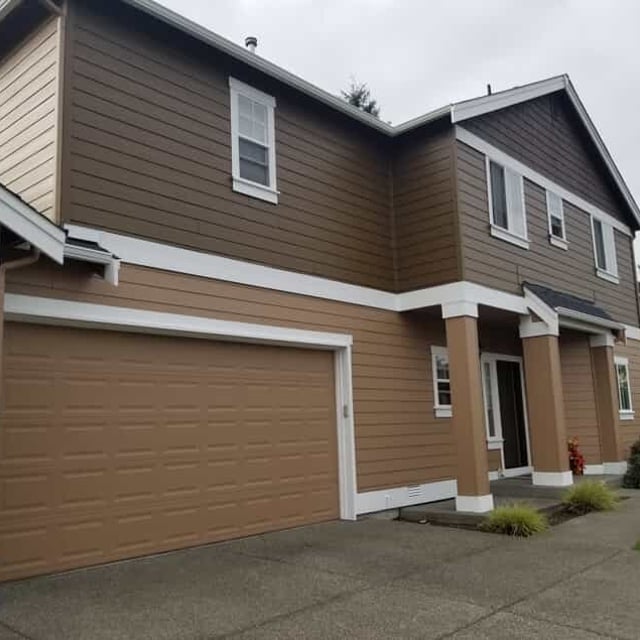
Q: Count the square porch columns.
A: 3